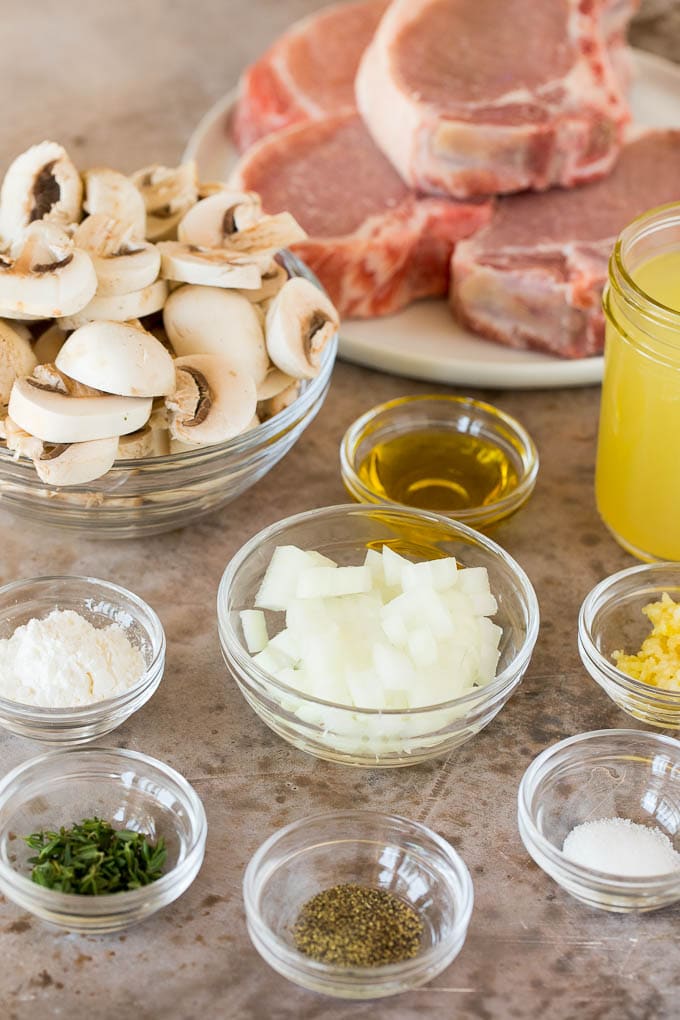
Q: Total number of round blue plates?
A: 0